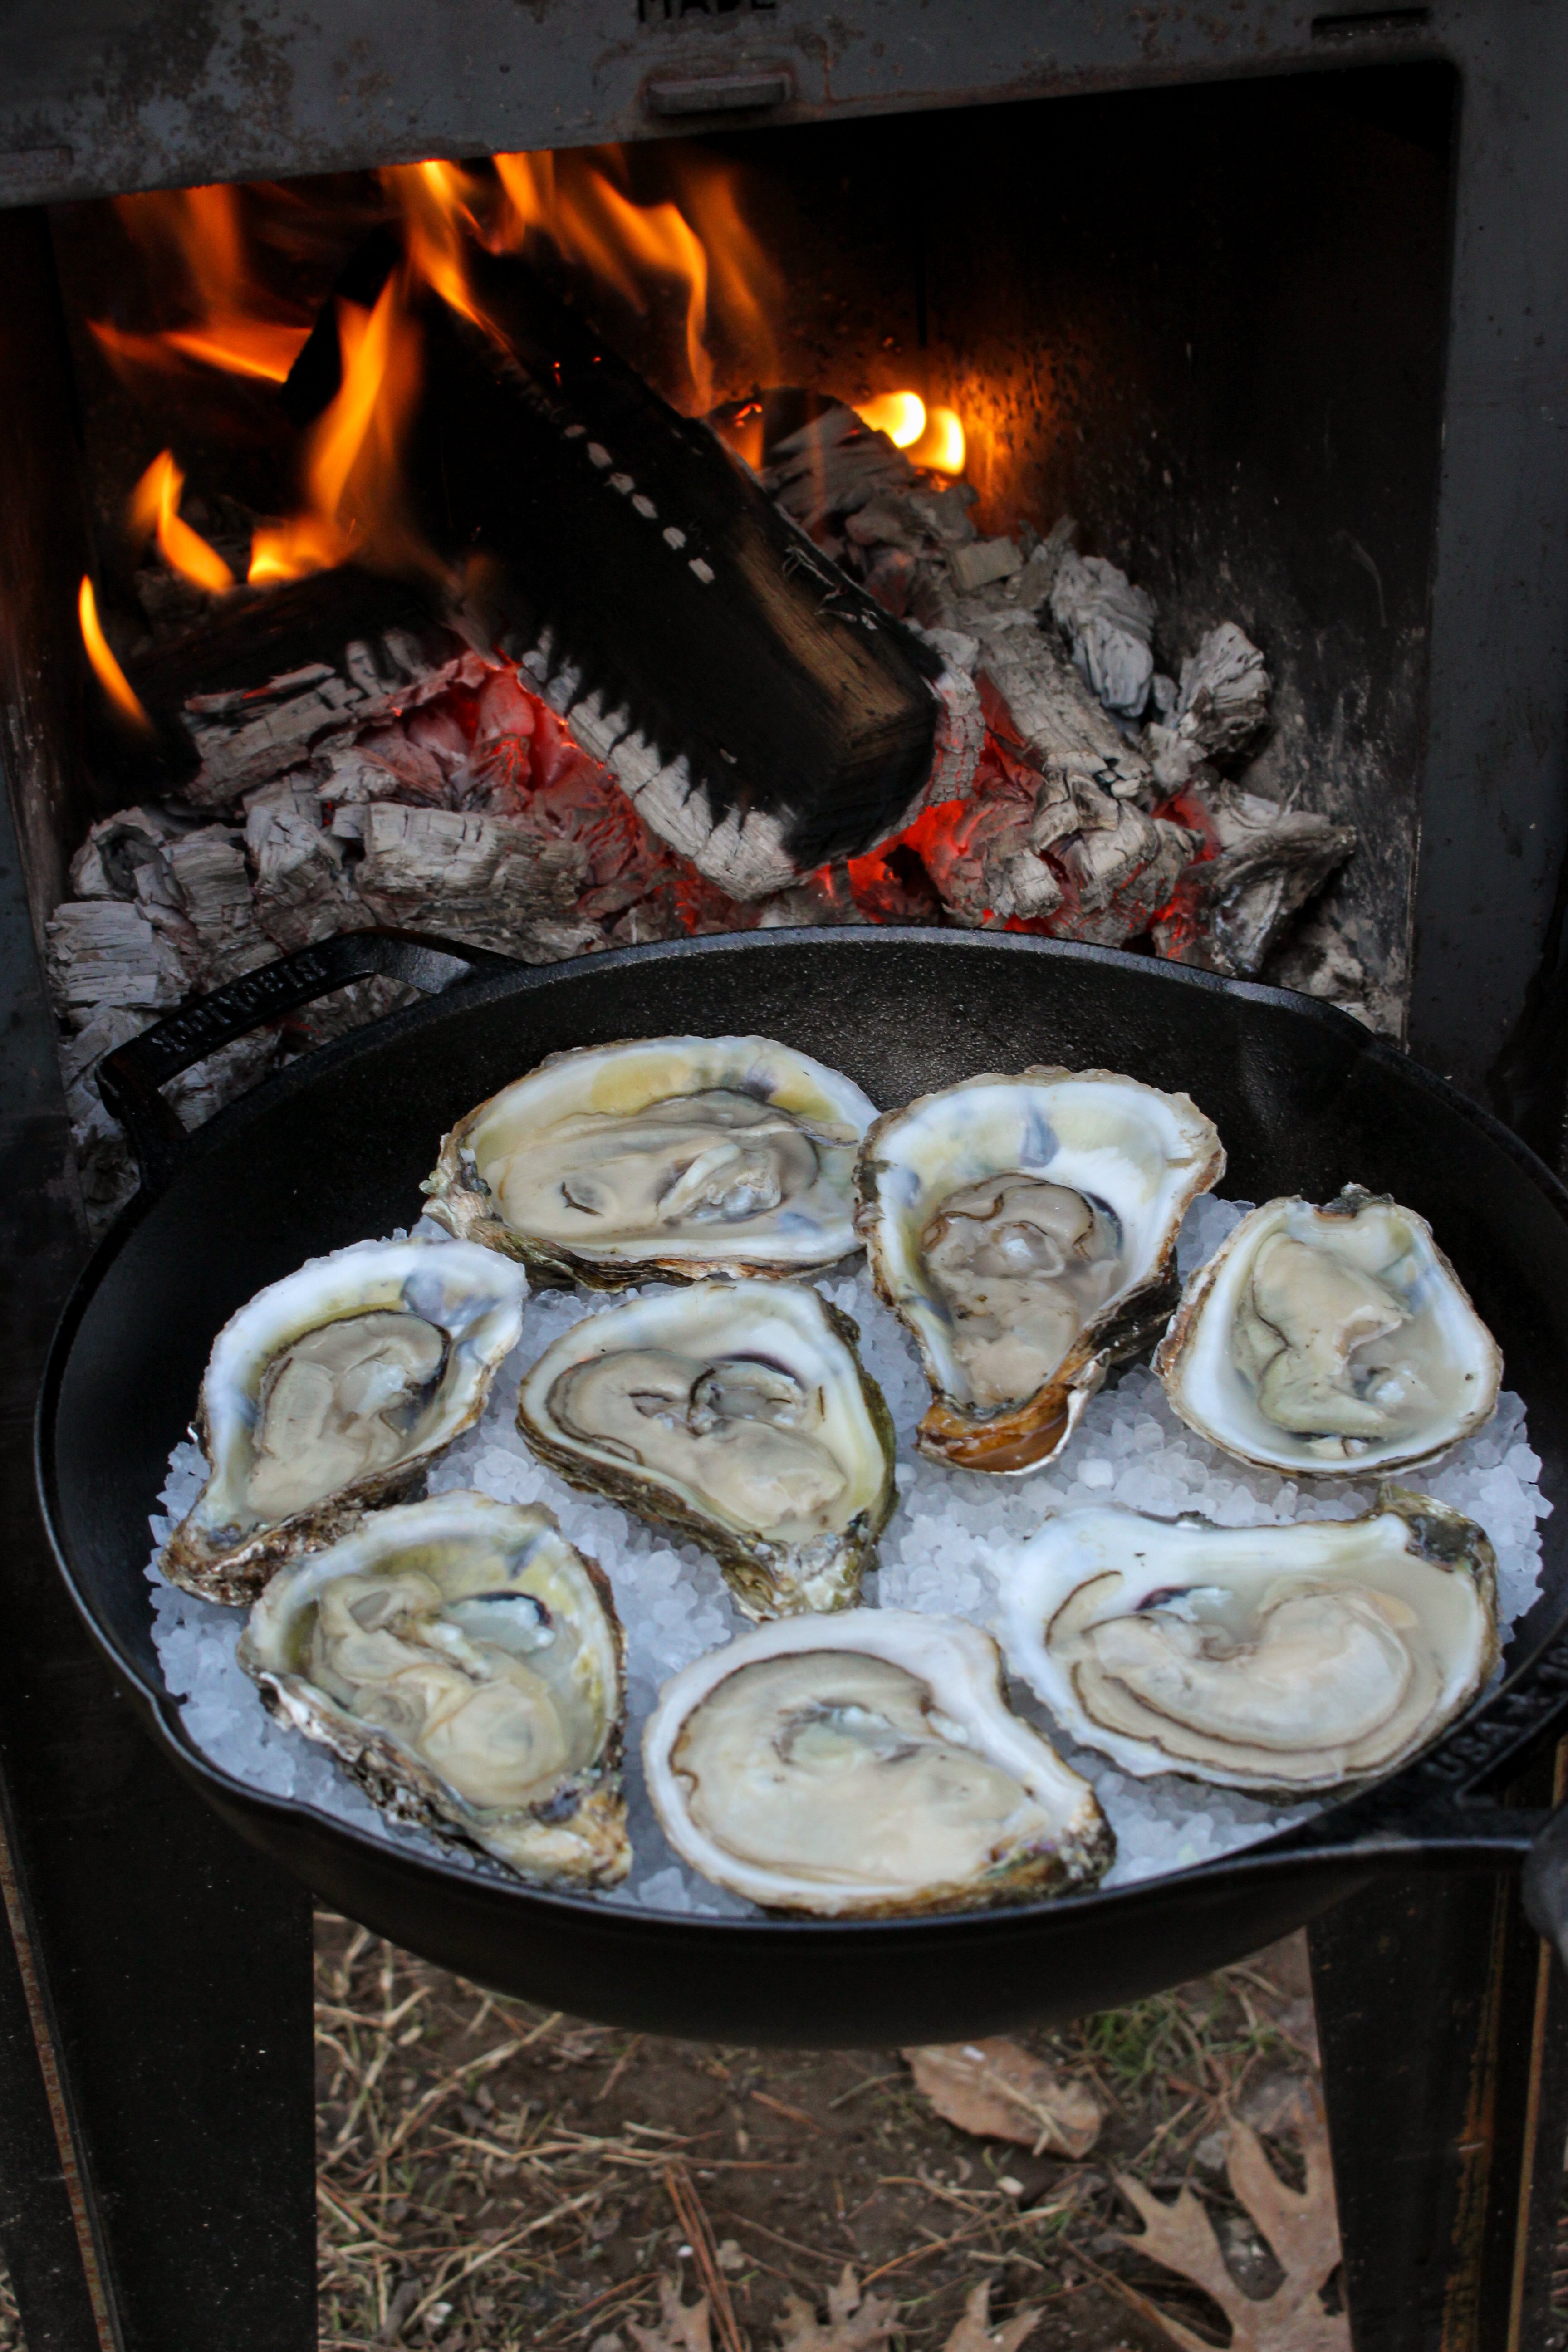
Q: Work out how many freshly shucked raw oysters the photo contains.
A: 8